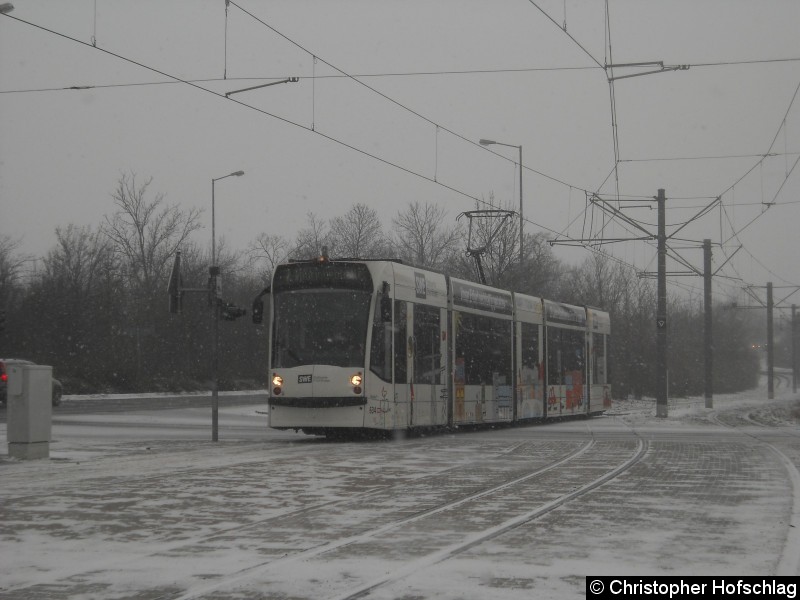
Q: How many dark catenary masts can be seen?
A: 4